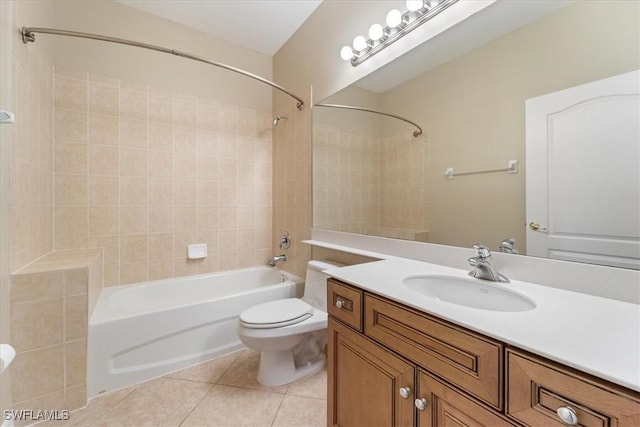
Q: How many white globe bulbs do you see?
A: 5